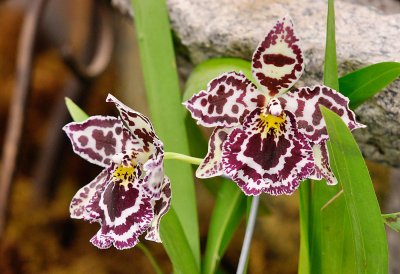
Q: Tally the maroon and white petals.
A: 12